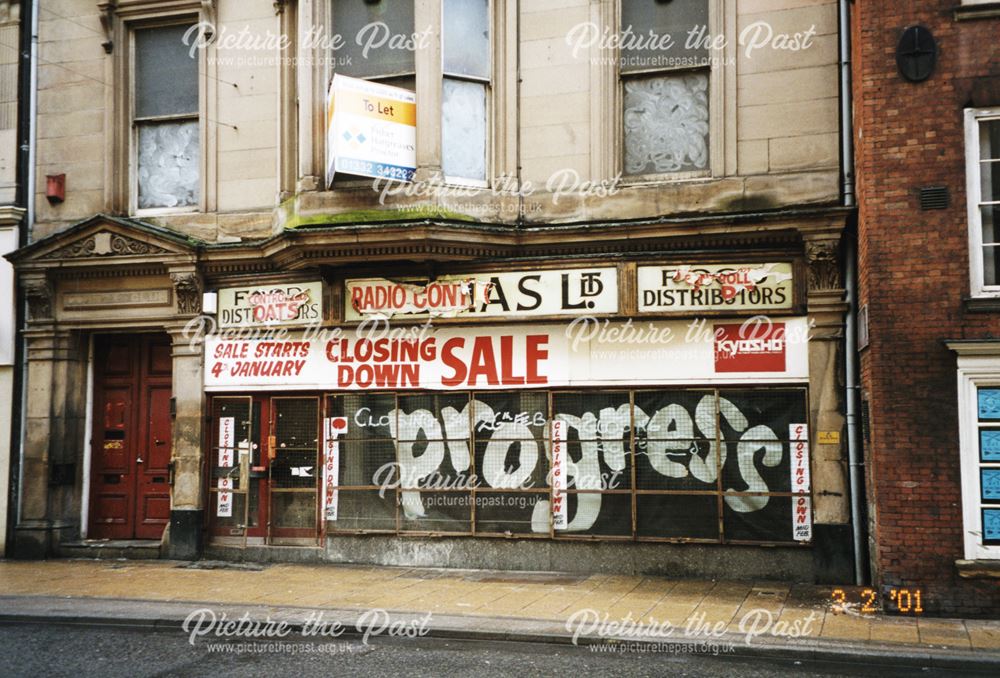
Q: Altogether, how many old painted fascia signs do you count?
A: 3